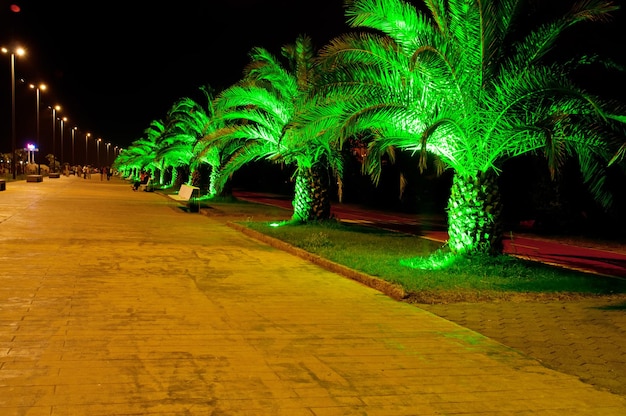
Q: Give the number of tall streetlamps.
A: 10